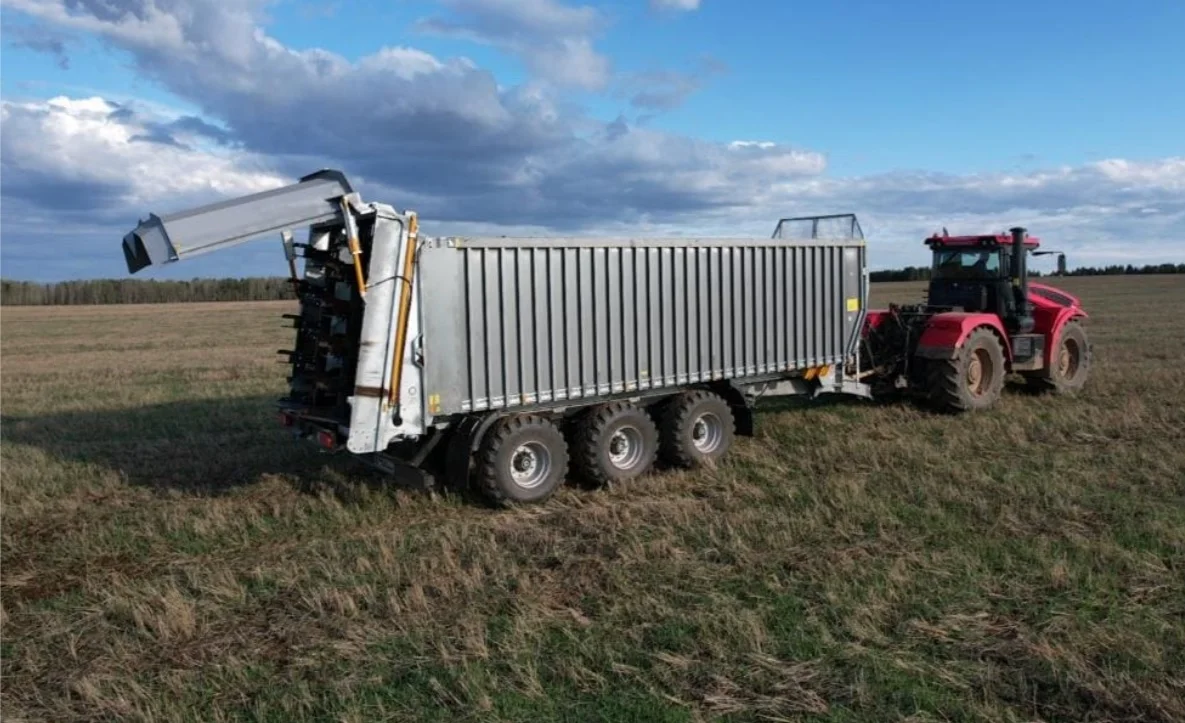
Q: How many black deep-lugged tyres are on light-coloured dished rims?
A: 3